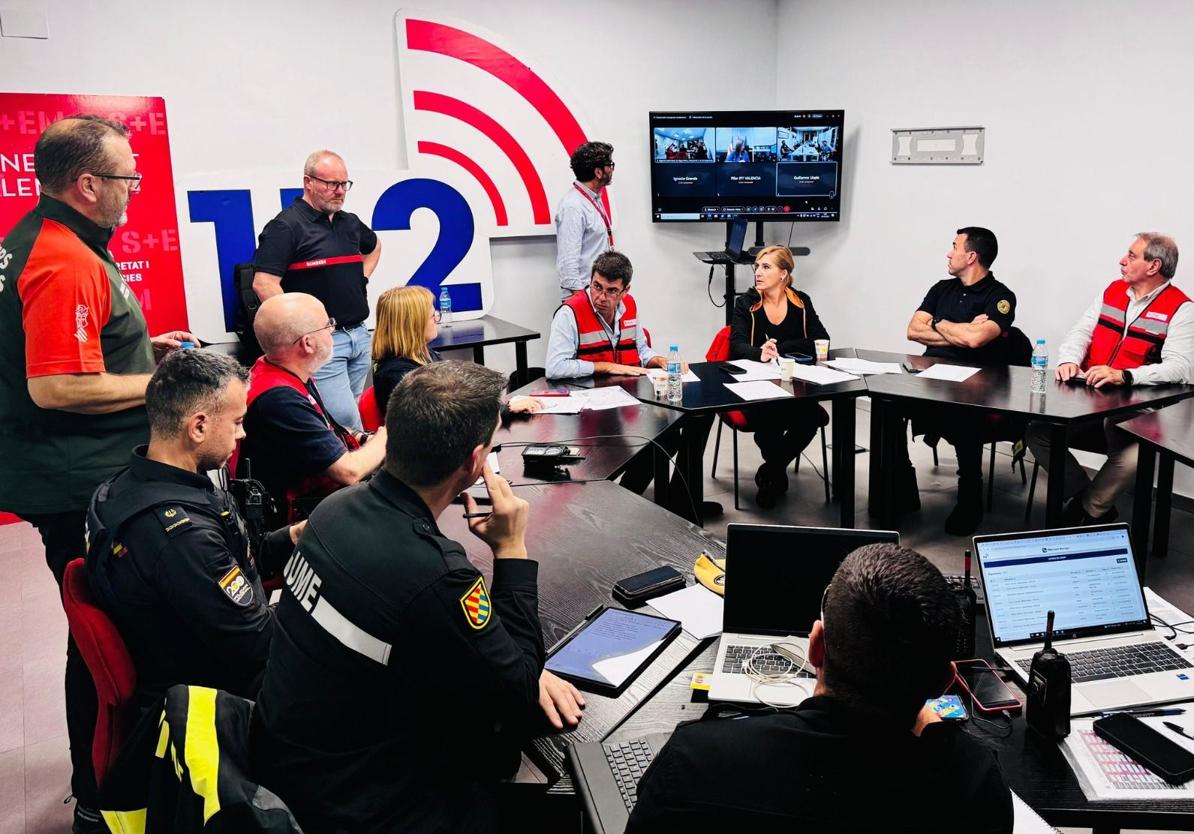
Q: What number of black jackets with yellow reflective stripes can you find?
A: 1